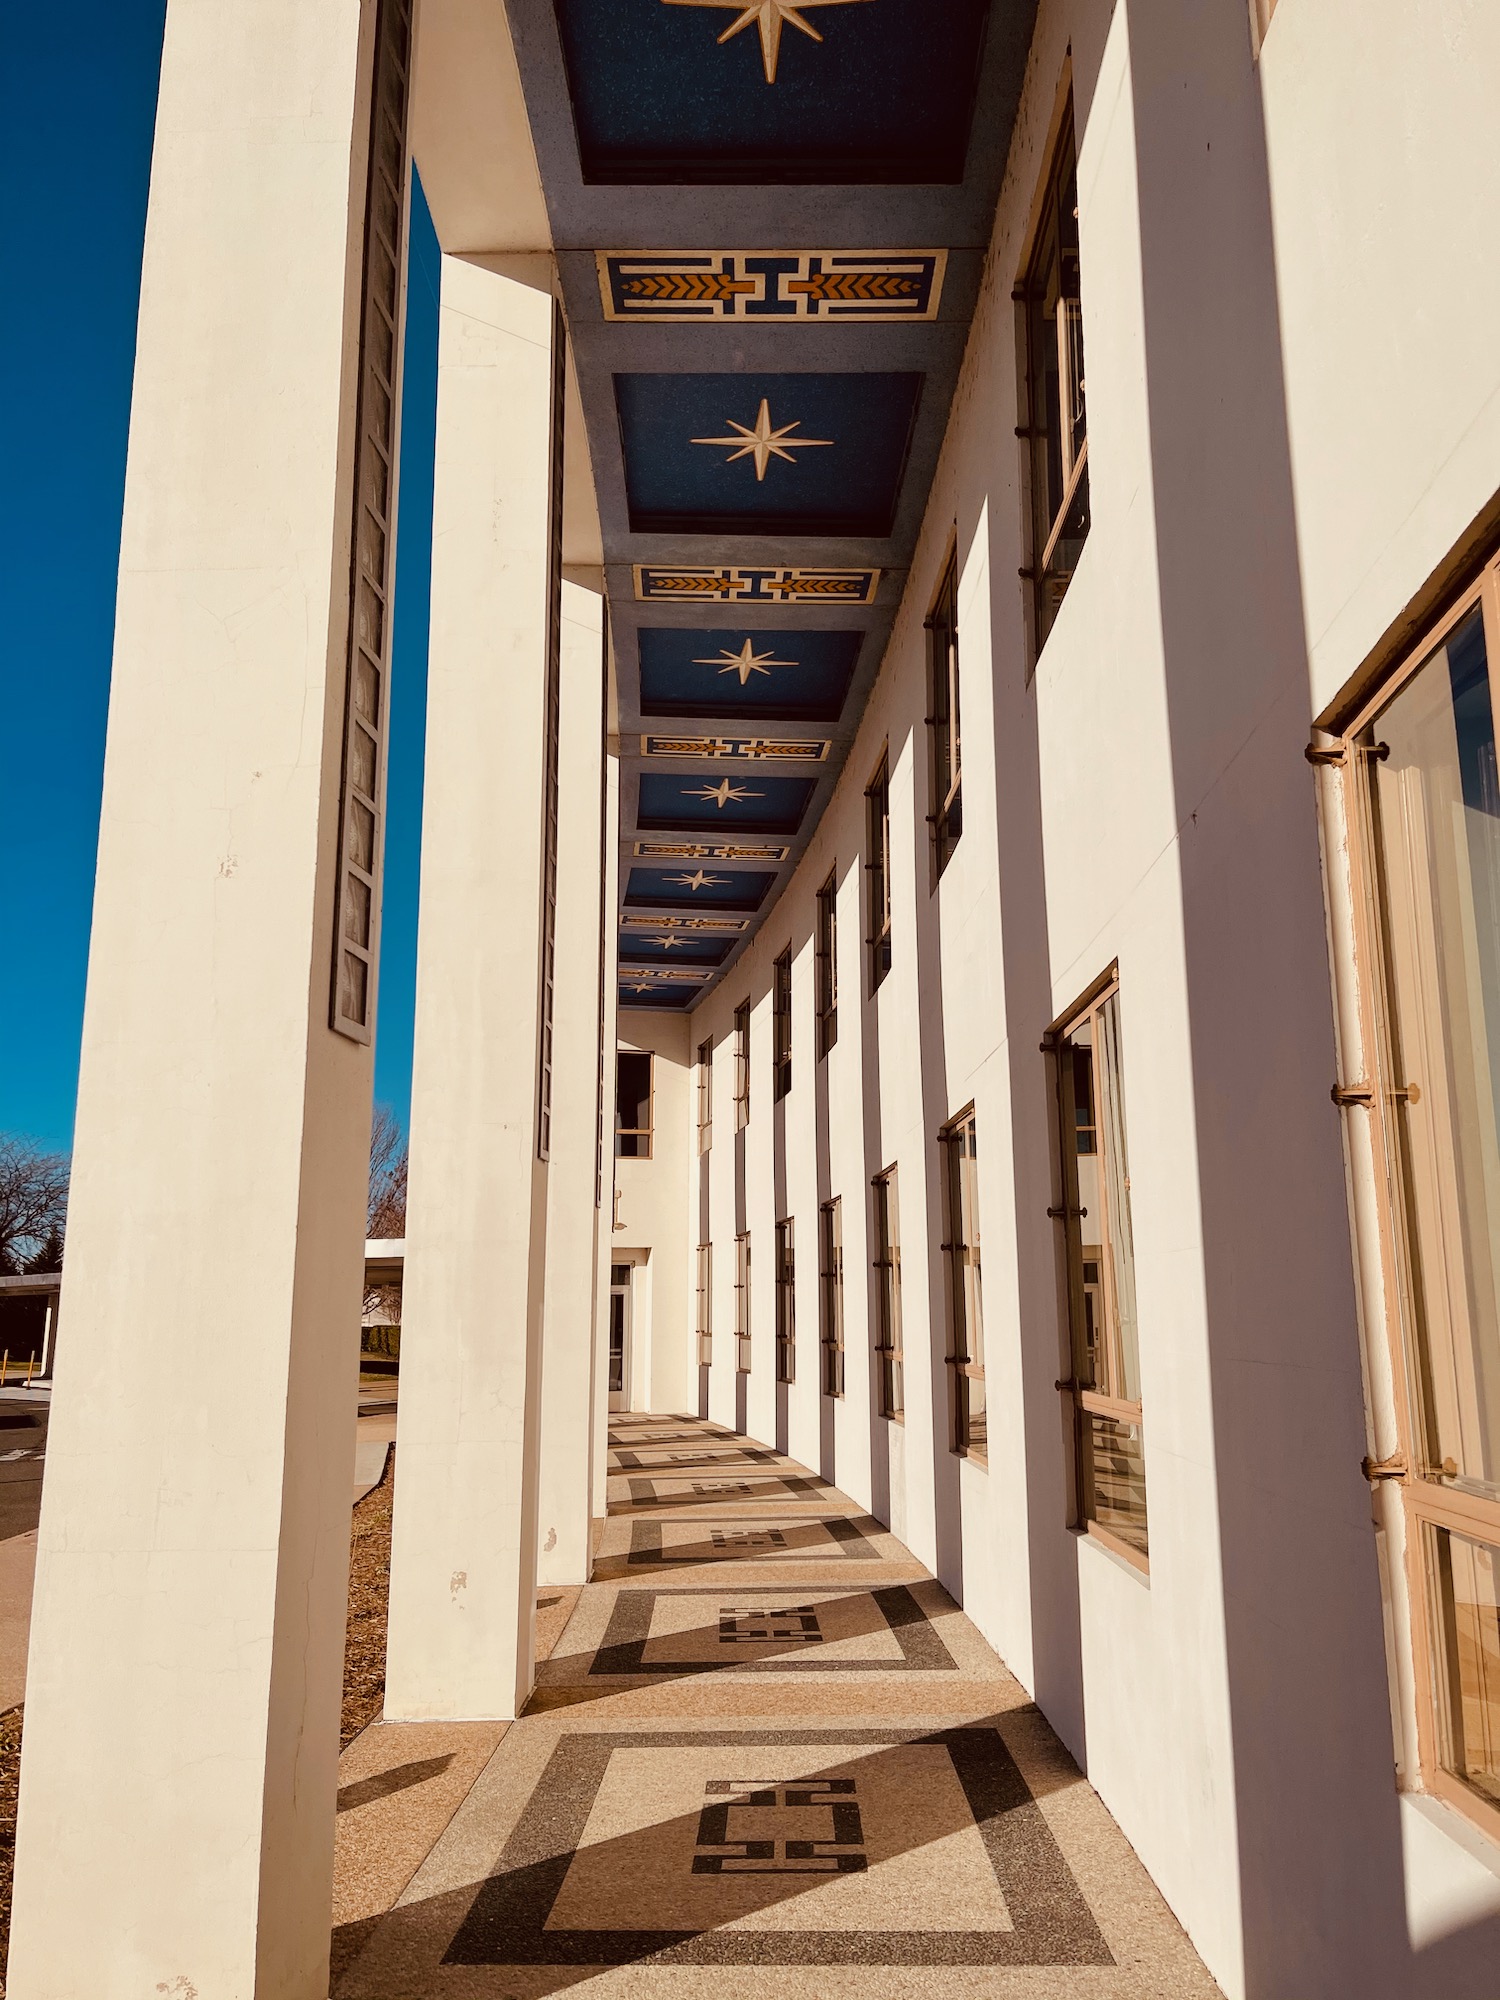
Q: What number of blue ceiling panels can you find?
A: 7